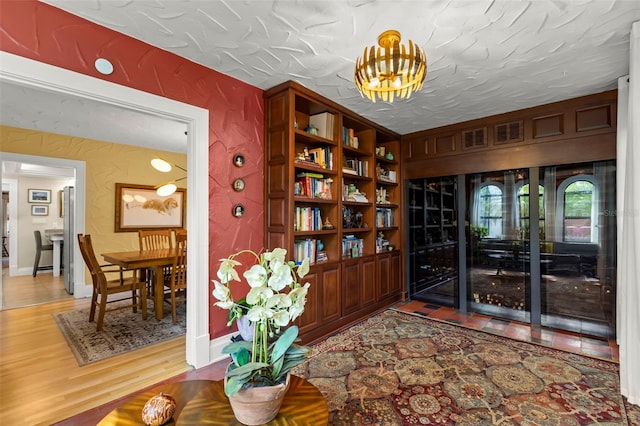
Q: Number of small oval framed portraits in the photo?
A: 3